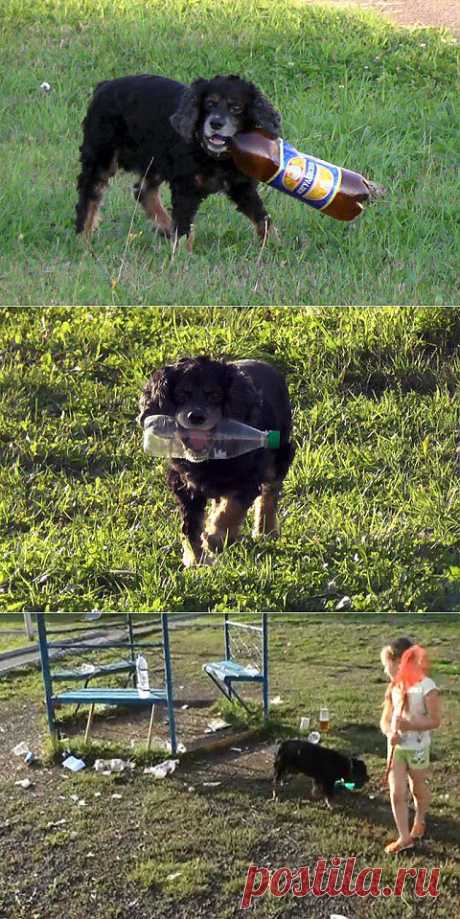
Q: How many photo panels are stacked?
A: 3